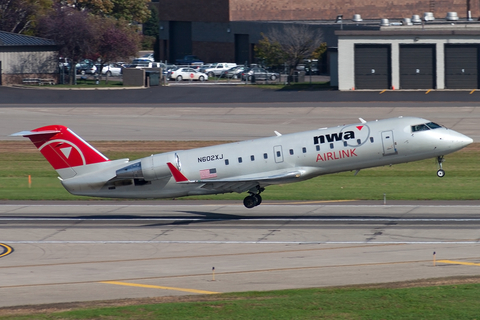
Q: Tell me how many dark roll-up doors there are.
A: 3